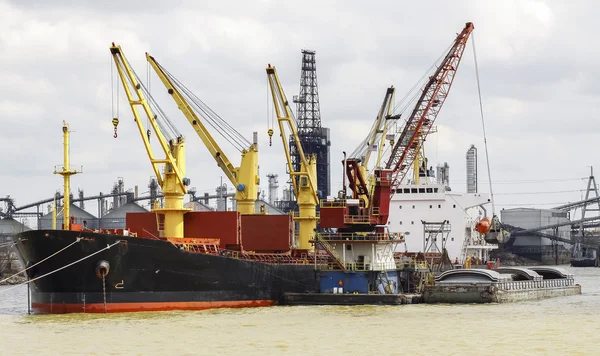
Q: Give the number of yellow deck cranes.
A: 4